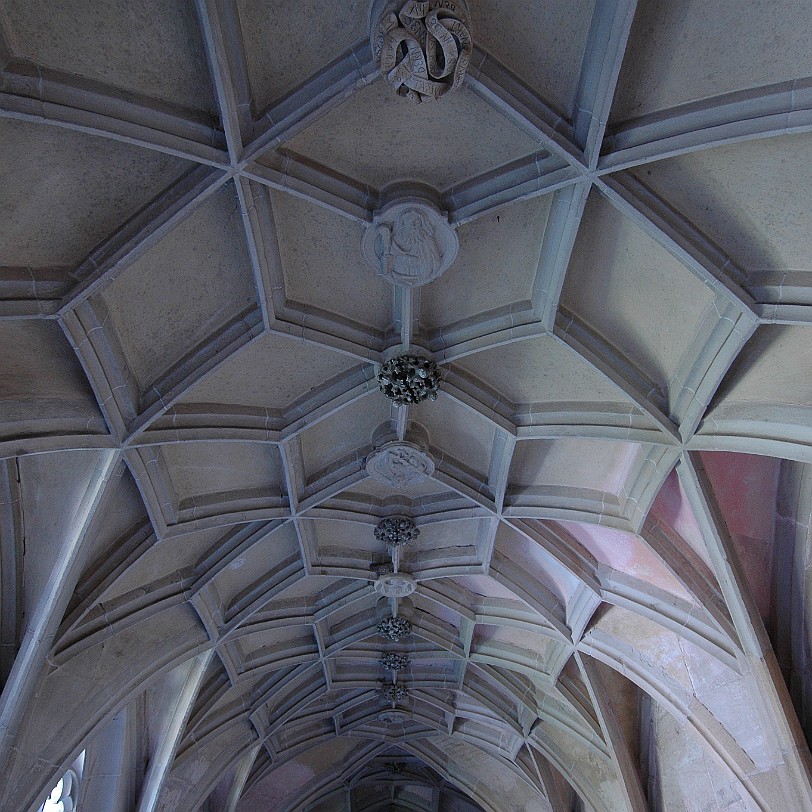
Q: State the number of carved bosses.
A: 11